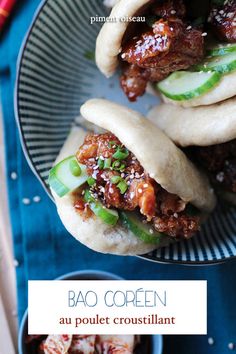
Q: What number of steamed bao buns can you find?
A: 3